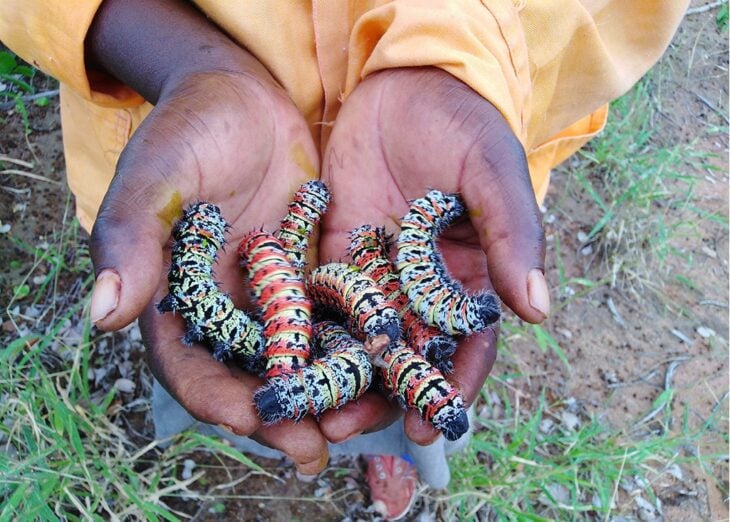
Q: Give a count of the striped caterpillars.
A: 8